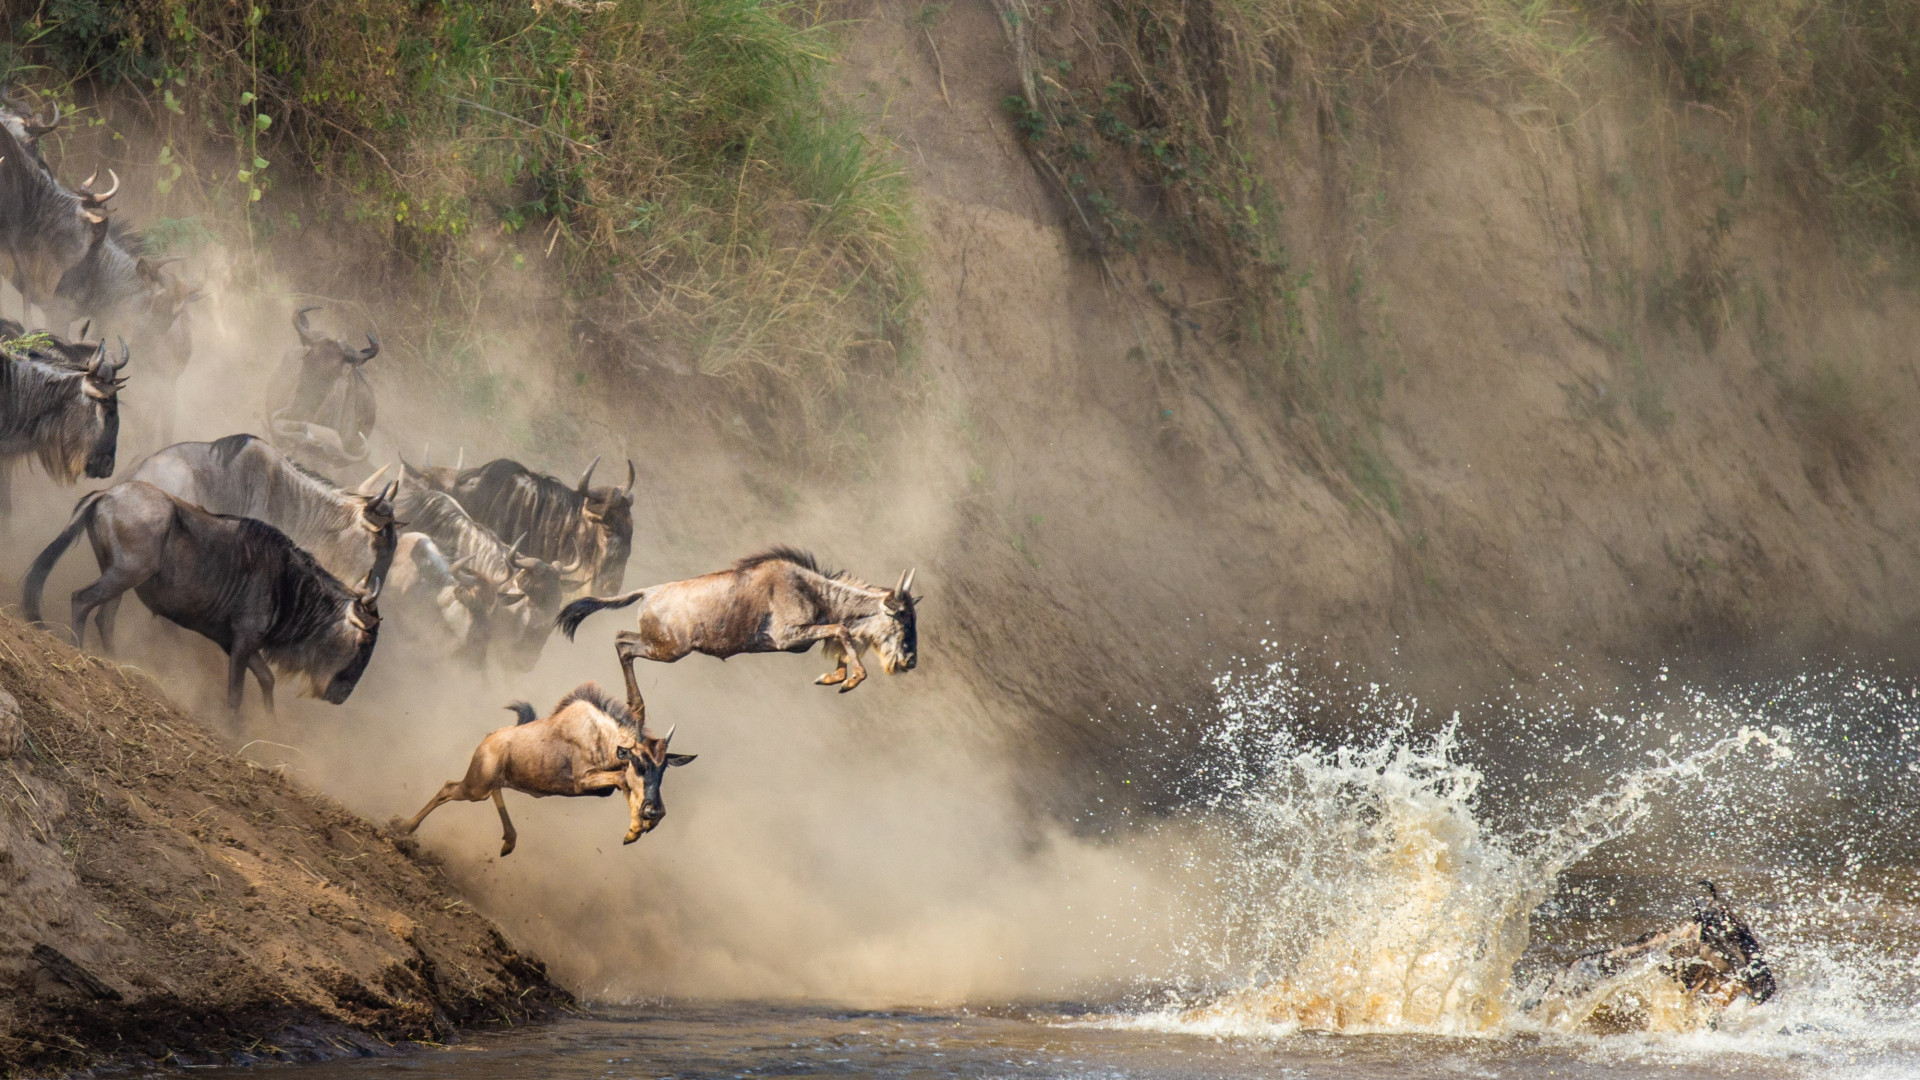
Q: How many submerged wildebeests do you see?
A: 1